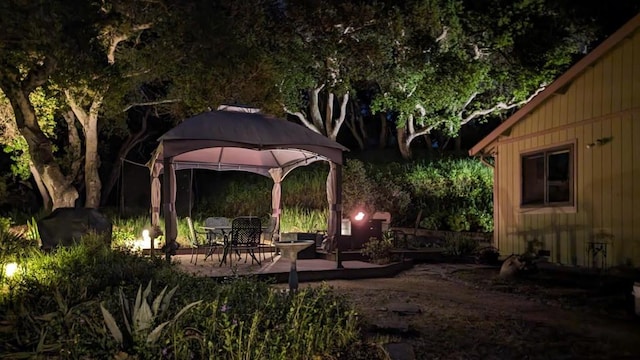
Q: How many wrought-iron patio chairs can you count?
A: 4